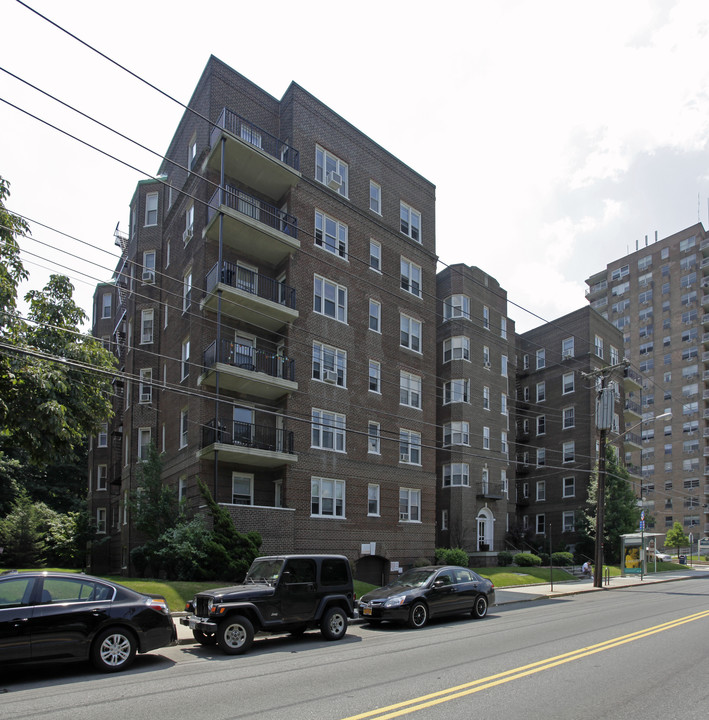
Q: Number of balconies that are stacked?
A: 5